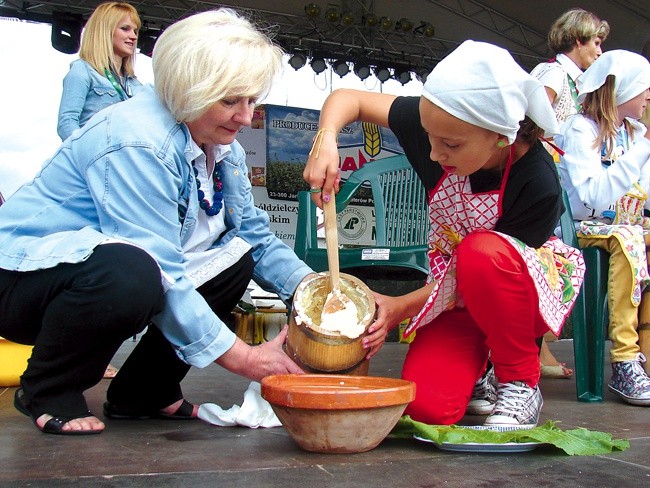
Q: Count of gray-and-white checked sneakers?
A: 2